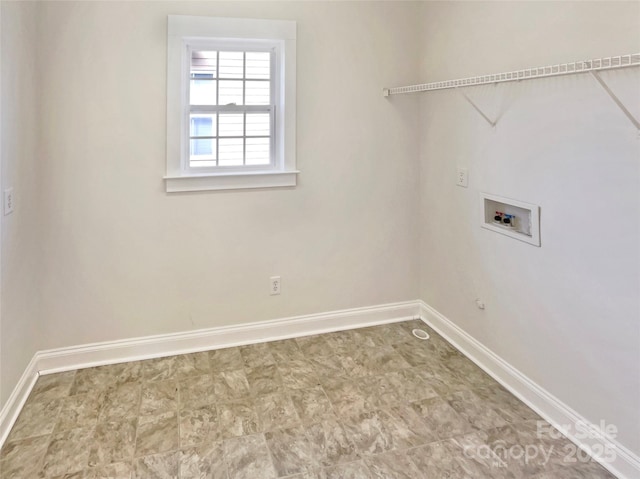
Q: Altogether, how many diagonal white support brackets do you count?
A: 2